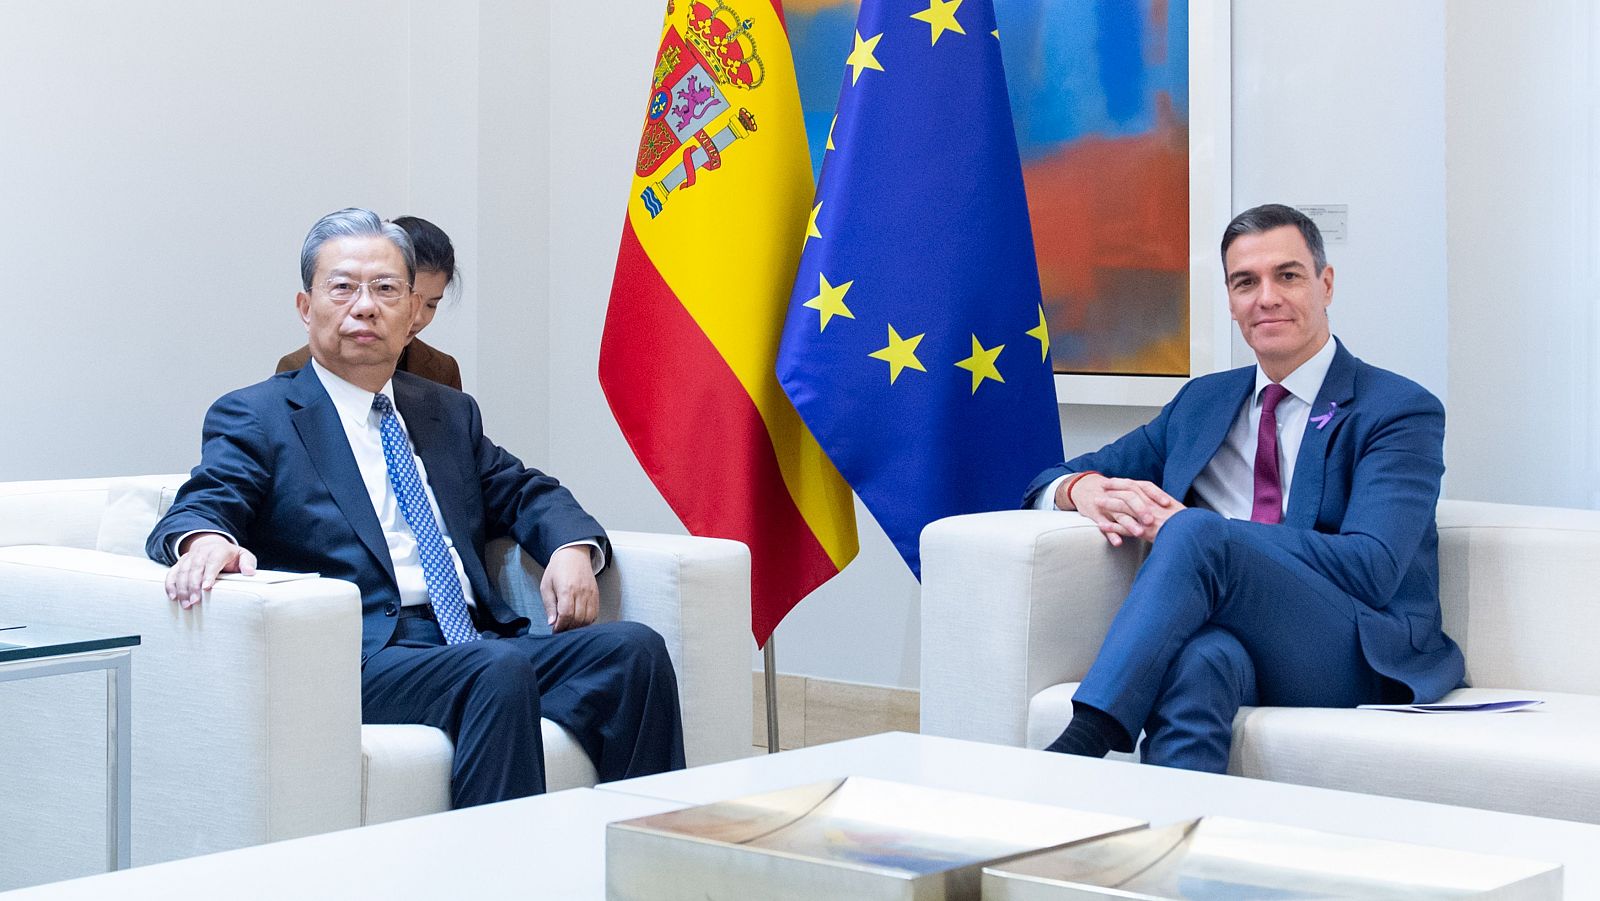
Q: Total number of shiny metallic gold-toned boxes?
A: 2